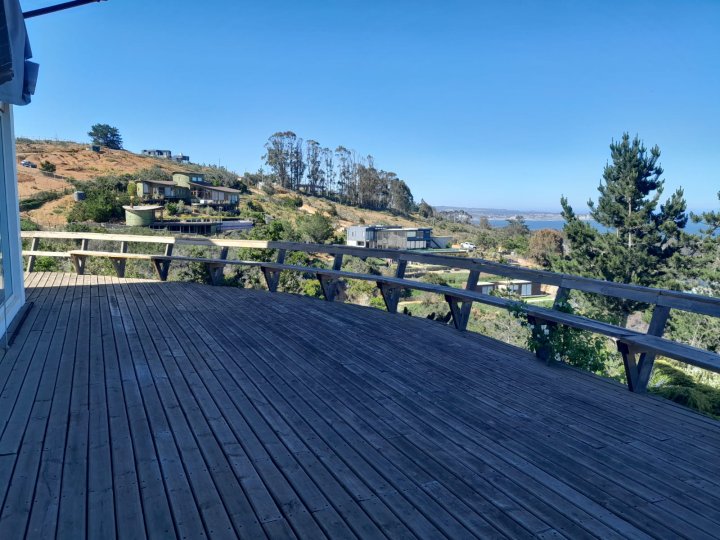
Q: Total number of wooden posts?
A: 11